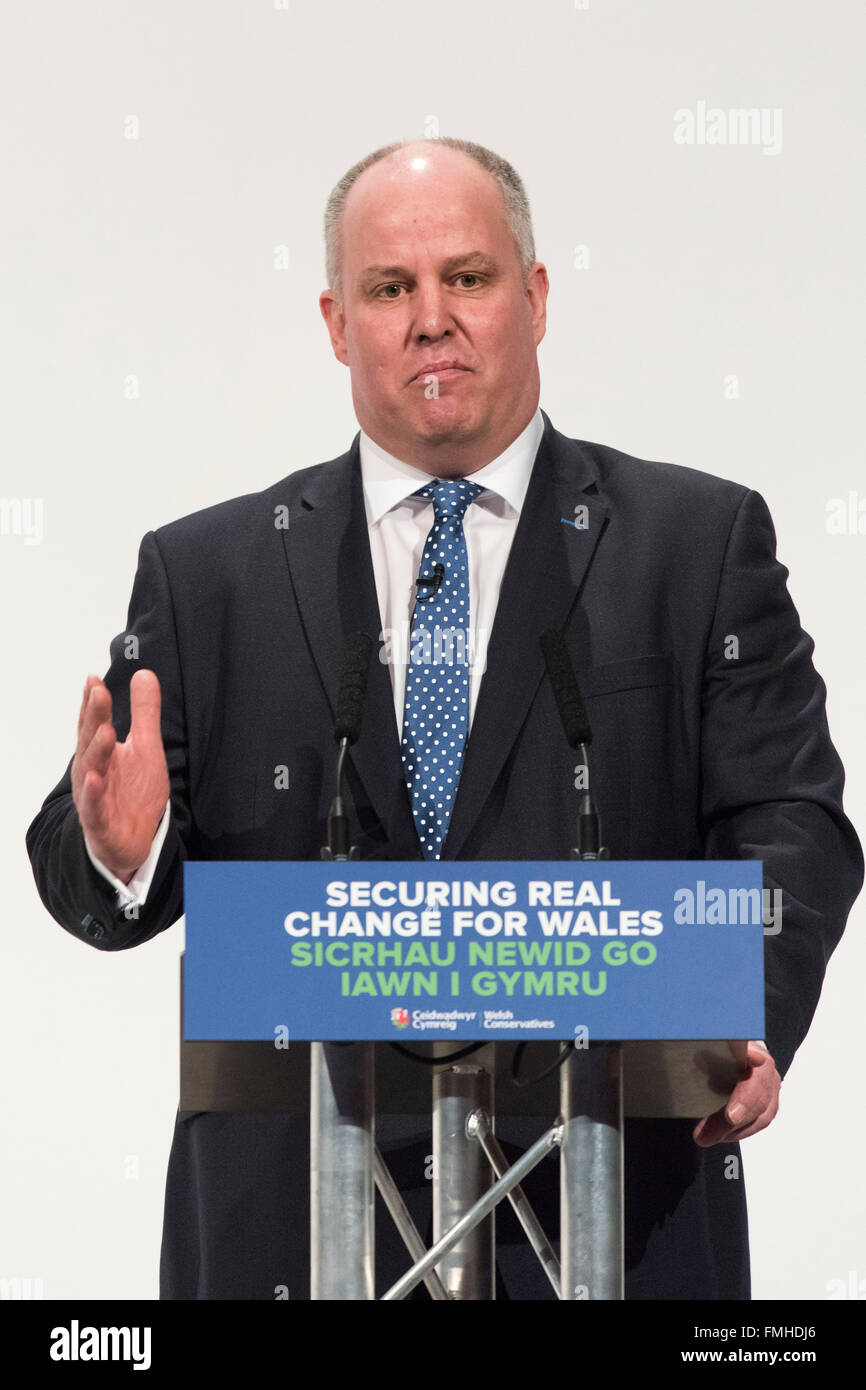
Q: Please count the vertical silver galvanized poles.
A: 3